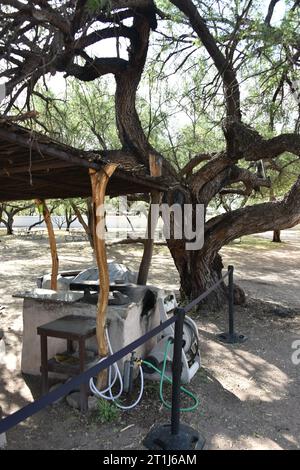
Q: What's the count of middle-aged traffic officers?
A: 0